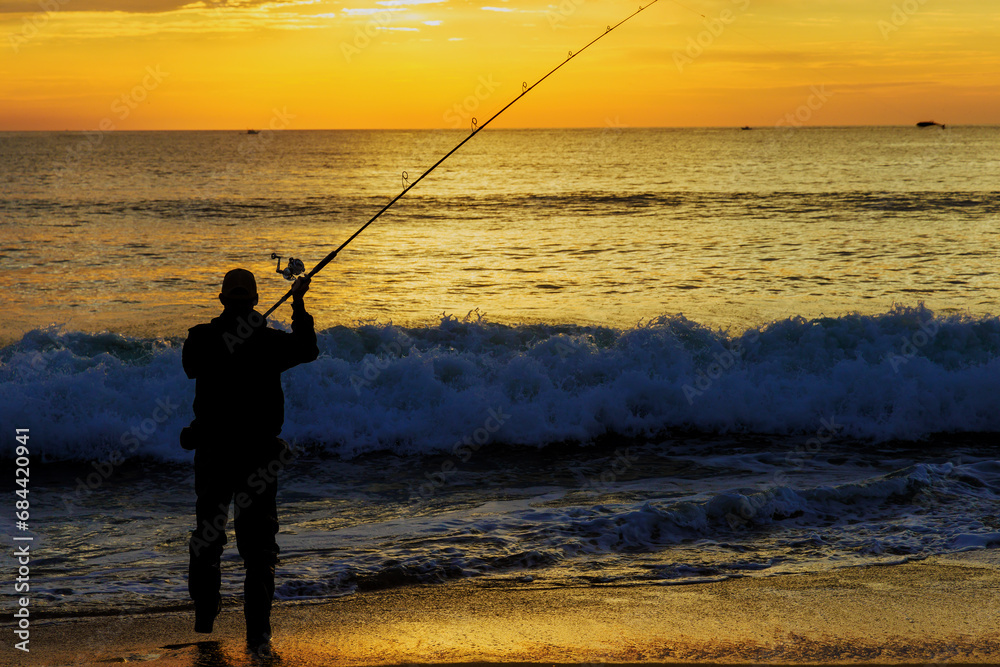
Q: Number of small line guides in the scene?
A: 6